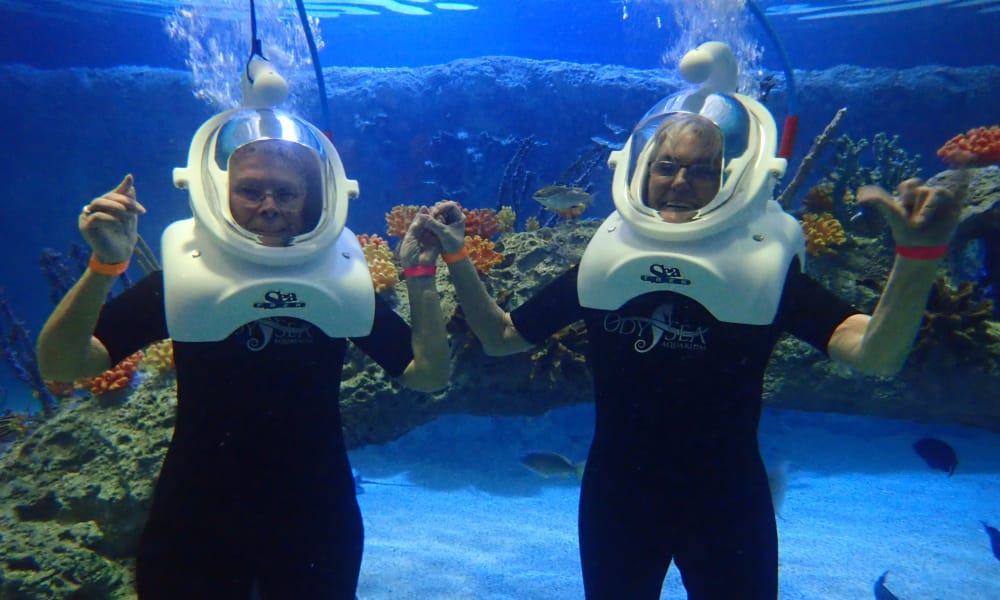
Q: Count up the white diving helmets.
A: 2